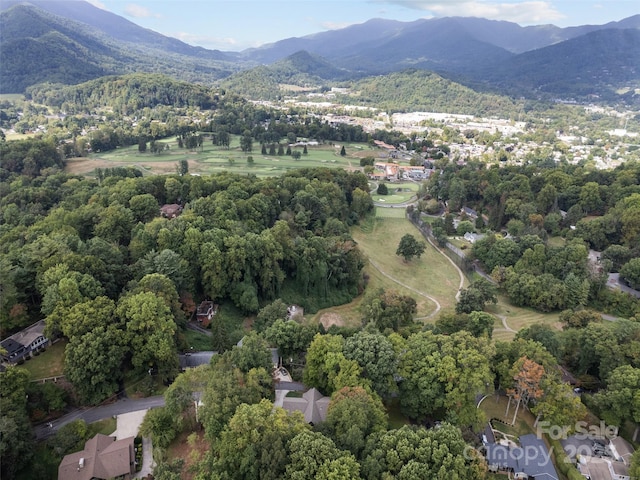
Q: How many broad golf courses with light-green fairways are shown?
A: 1